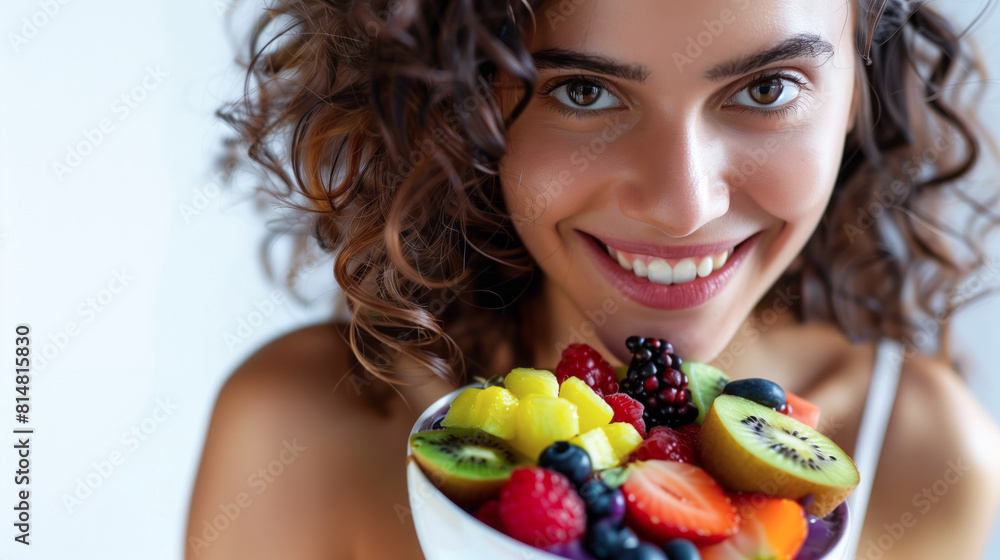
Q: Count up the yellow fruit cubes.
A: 7